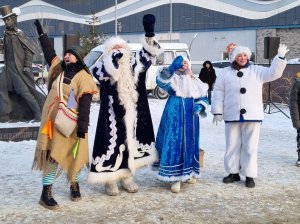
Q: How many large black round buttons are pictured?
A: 3